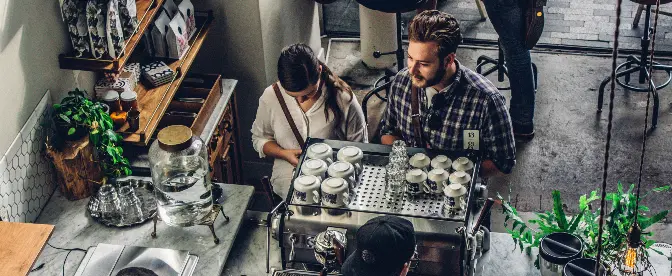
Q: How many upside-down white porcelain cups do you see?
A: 13